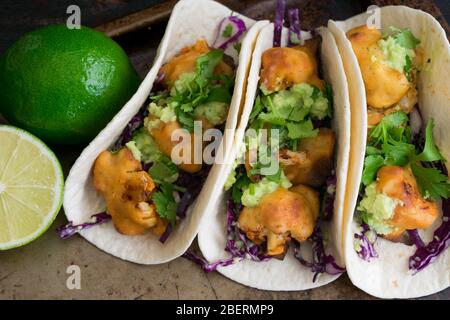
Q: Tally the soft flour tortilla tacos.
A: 3